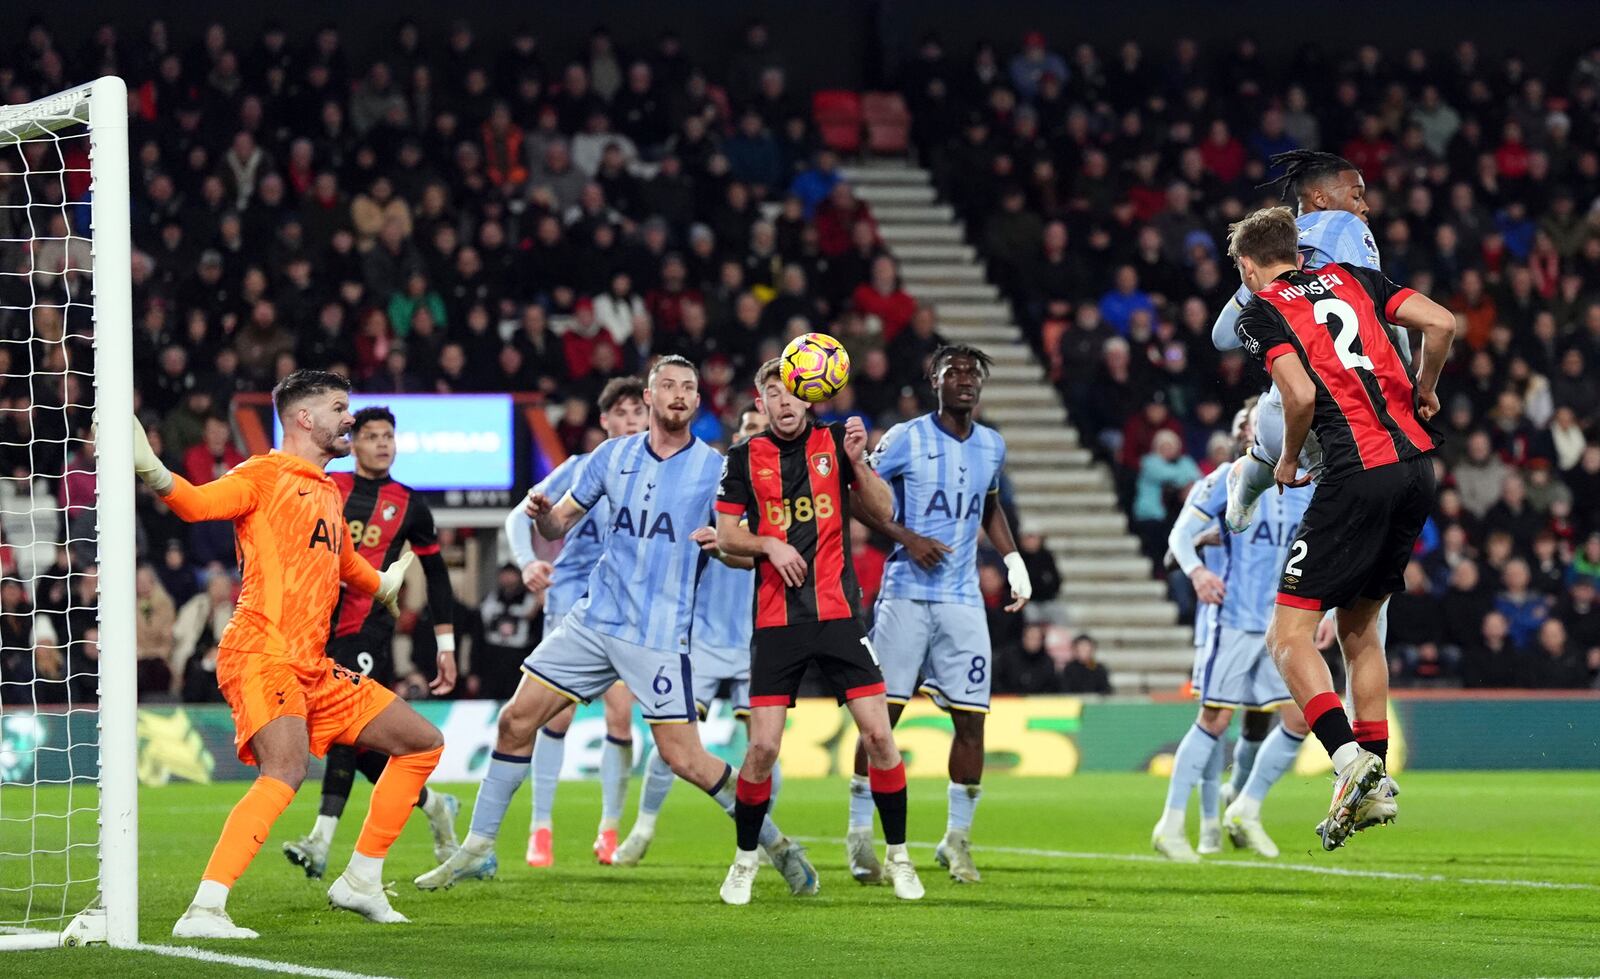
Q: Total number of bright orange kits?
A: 1